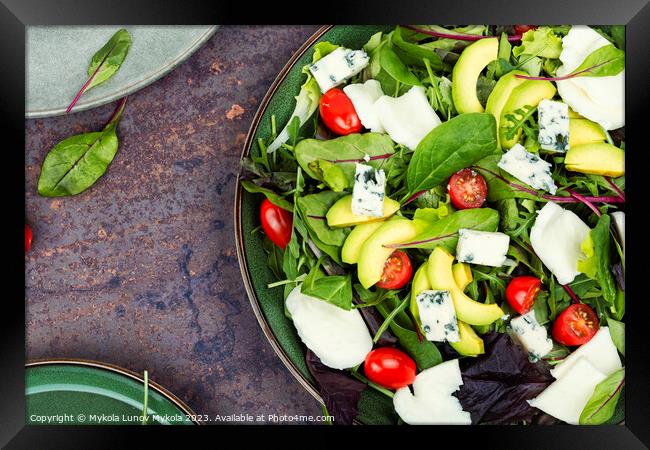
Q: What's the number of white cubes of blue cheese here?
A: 7